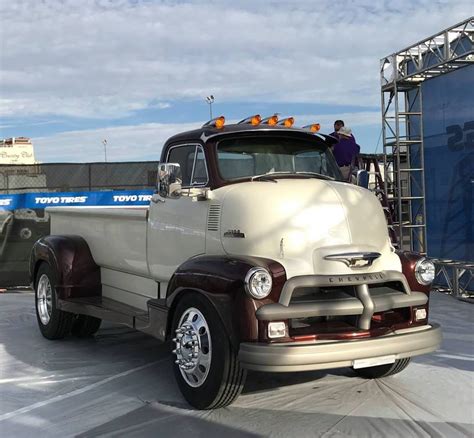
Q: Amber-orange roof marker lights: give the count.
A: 5